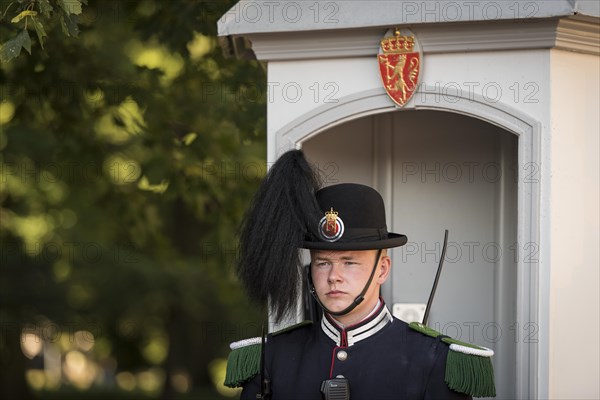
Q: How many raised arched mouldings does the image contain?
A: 1